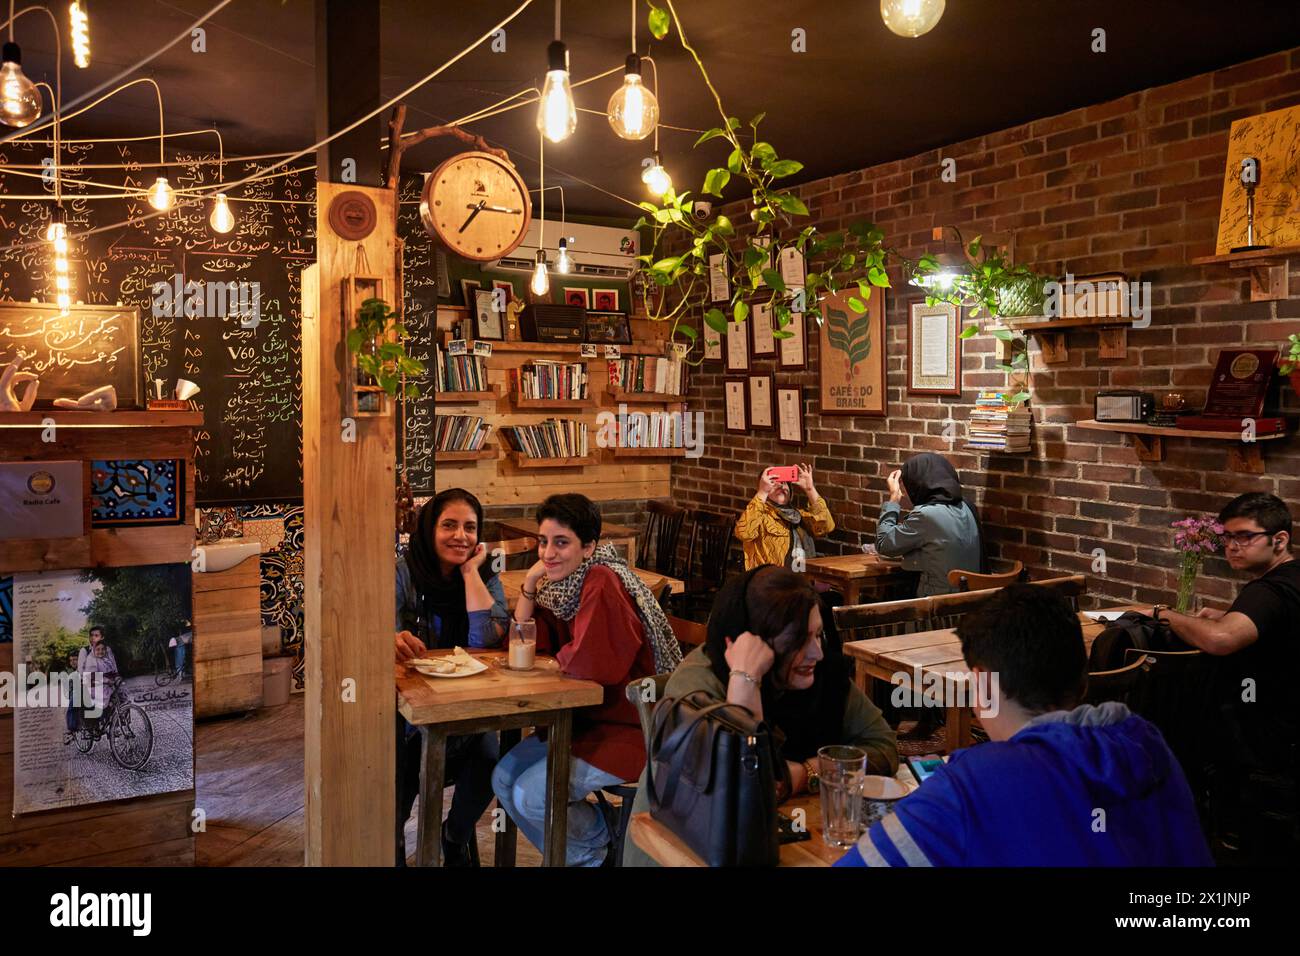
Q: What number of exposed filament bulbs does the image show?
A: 11